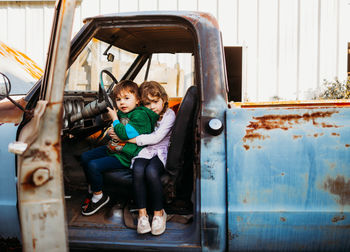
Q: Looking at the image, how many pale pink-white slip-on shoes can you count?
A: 2